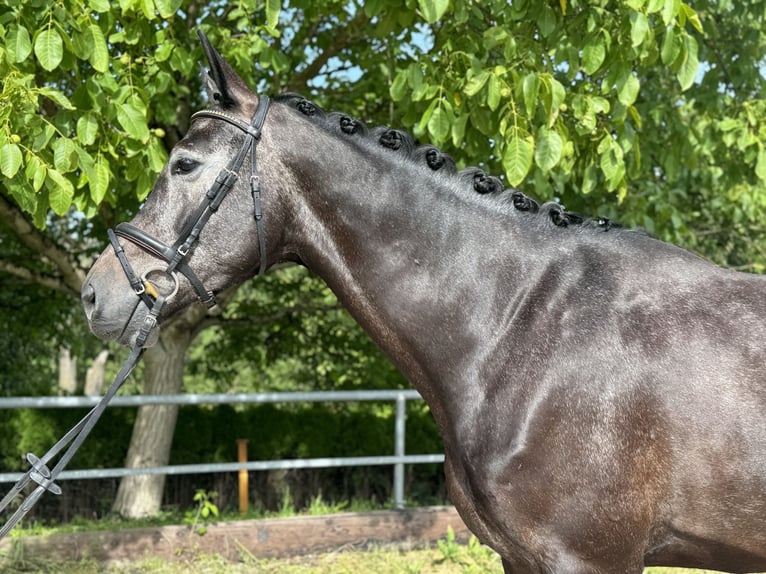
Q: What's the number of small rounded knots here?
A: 8